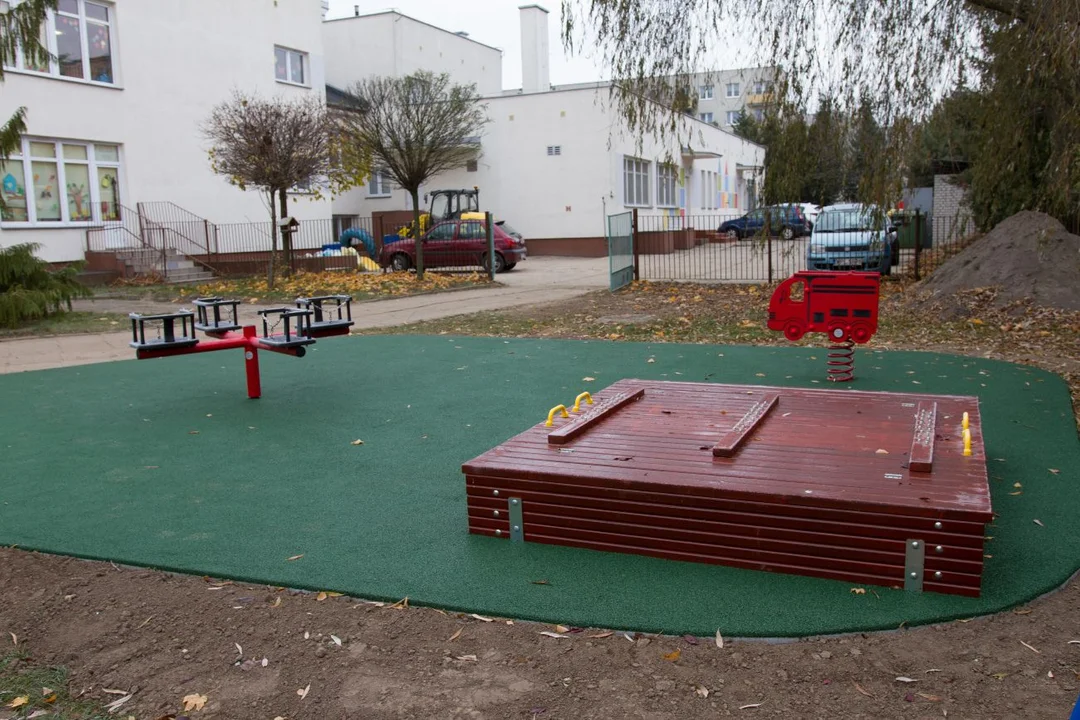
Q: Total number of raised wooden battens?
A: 3